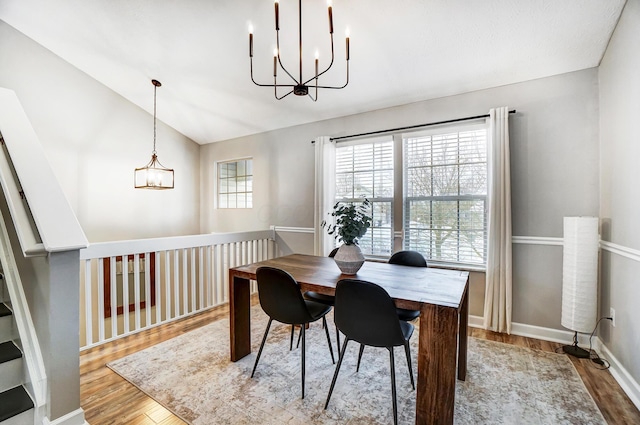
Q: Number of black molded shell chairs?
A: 4